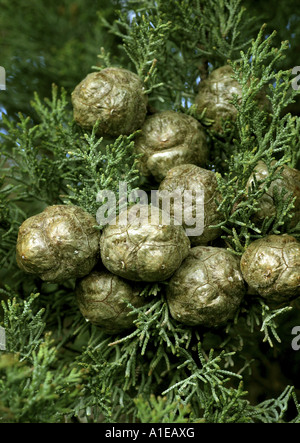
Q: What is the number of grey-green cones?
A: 10